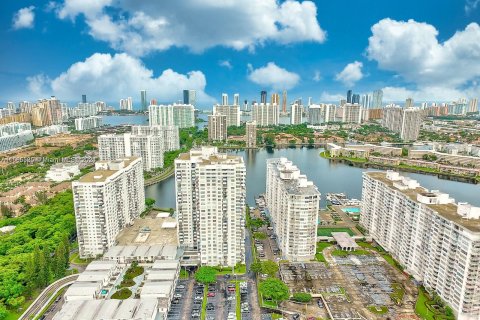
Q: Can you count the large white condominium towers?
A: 4